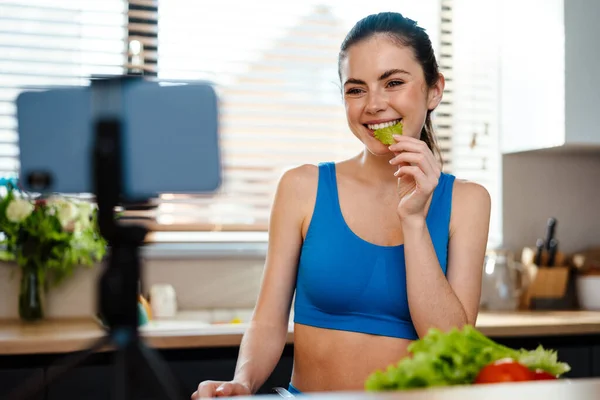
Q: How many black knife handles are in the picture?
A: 3